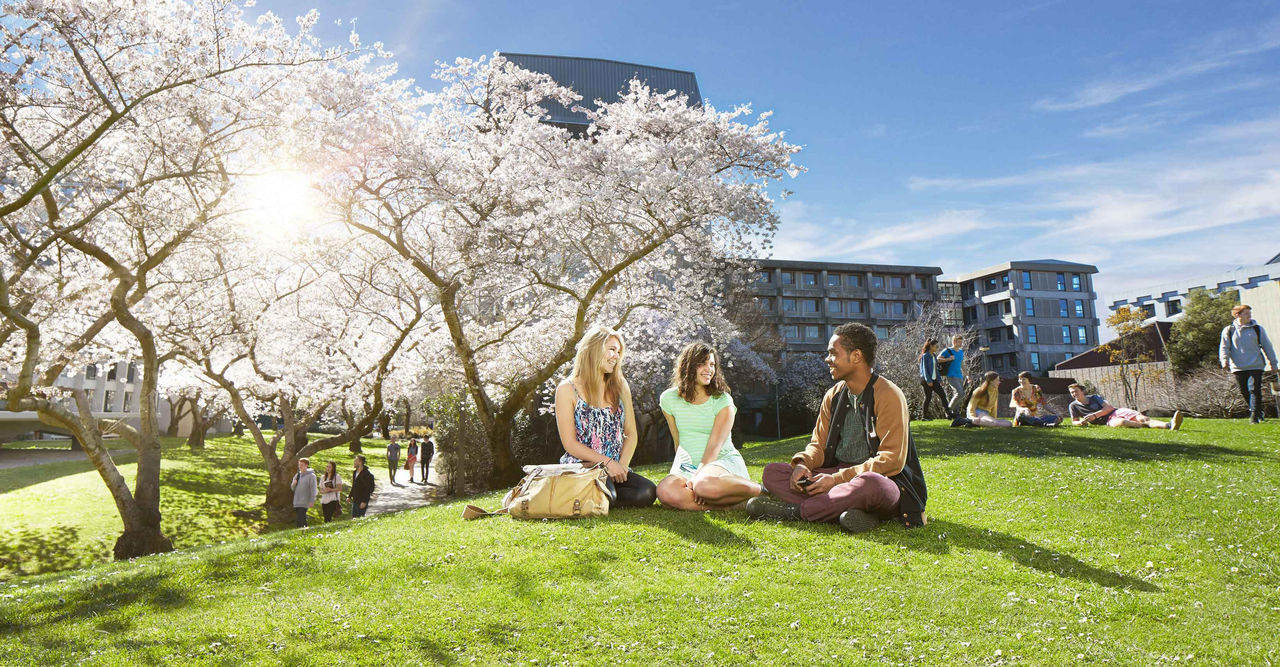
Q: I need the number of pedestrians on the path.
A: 6